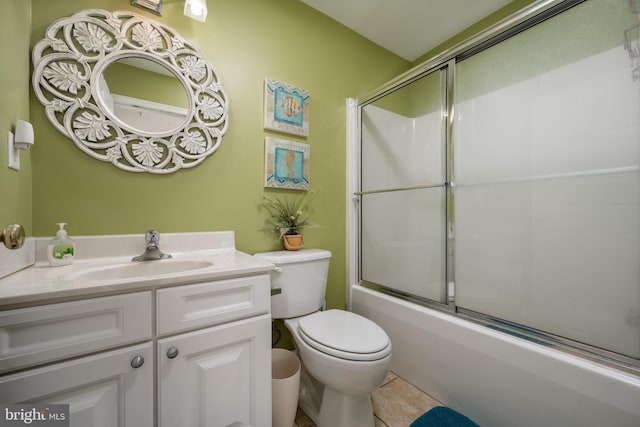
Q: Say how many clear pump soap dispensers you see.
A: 1